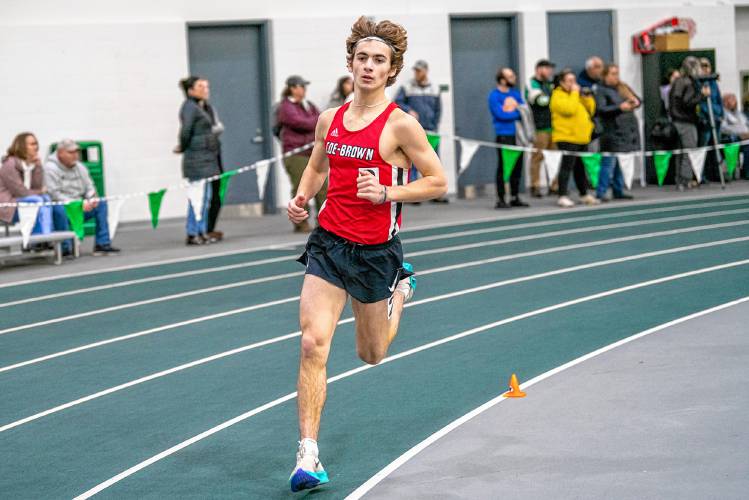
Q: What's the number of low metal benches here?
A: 1